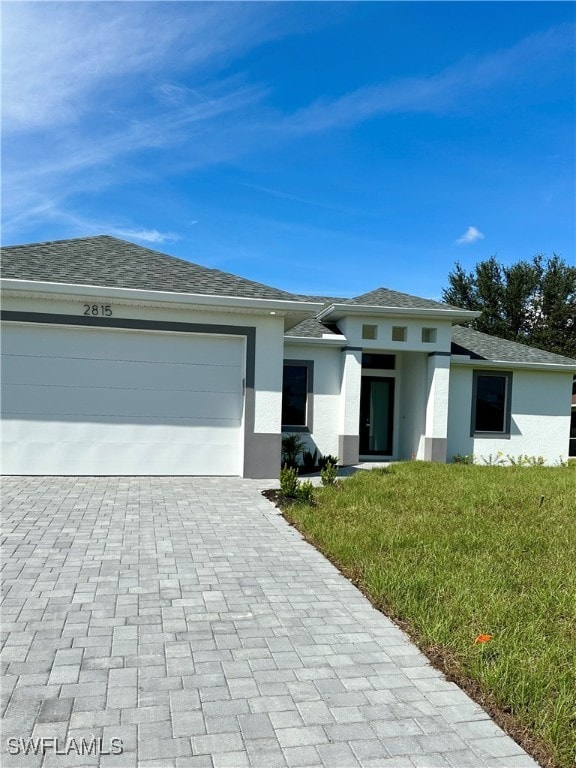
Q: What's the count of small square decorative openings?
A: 3